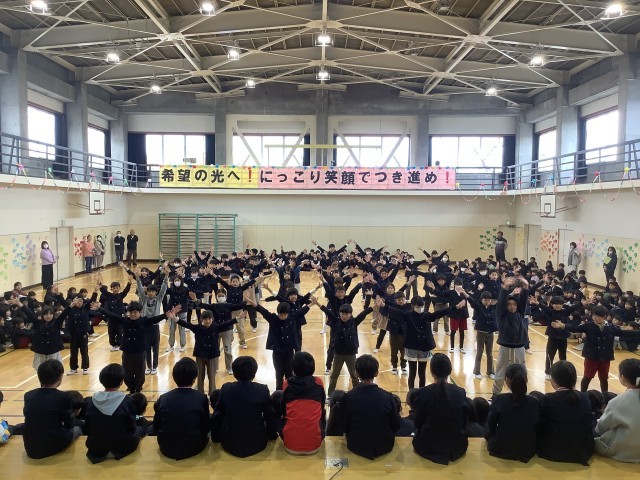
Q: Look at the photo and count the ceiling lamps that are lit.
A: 11